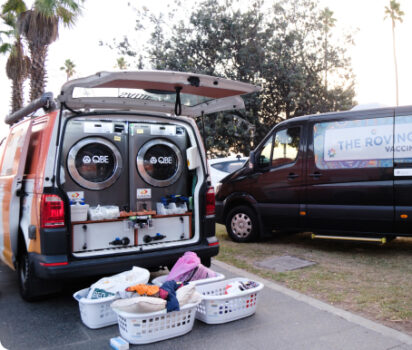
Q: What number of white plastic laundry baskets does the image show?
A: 4